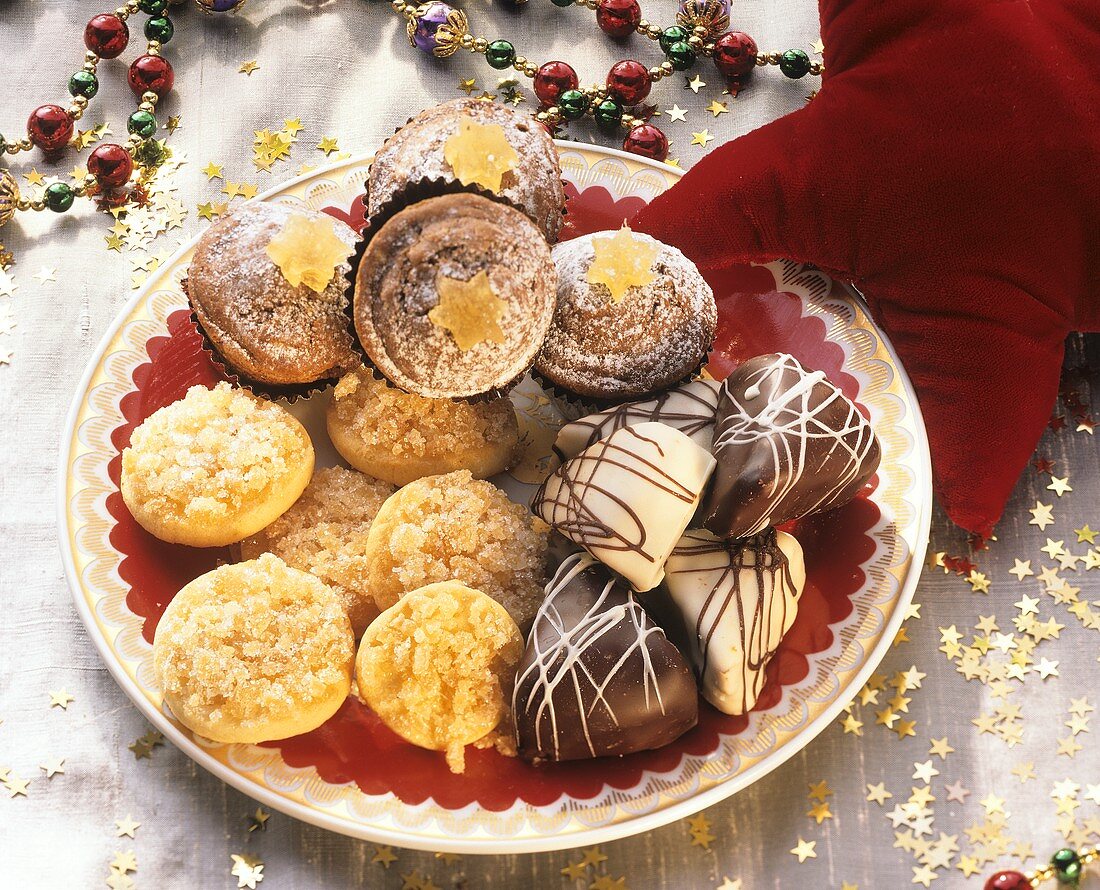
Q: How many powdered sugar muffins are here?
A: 4